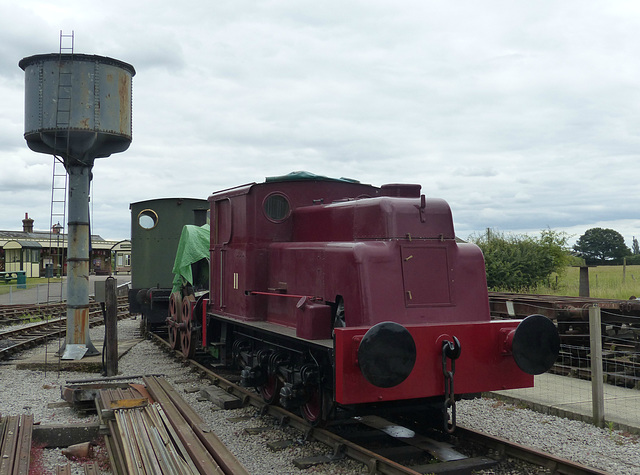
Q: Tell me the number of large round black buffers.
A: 2